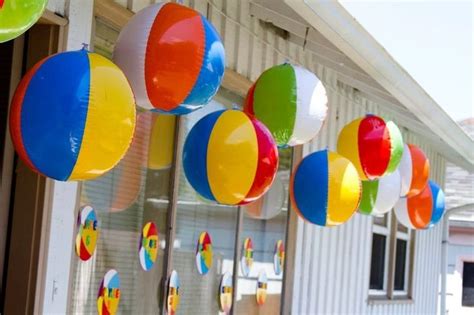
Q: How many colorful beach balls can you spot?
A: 10